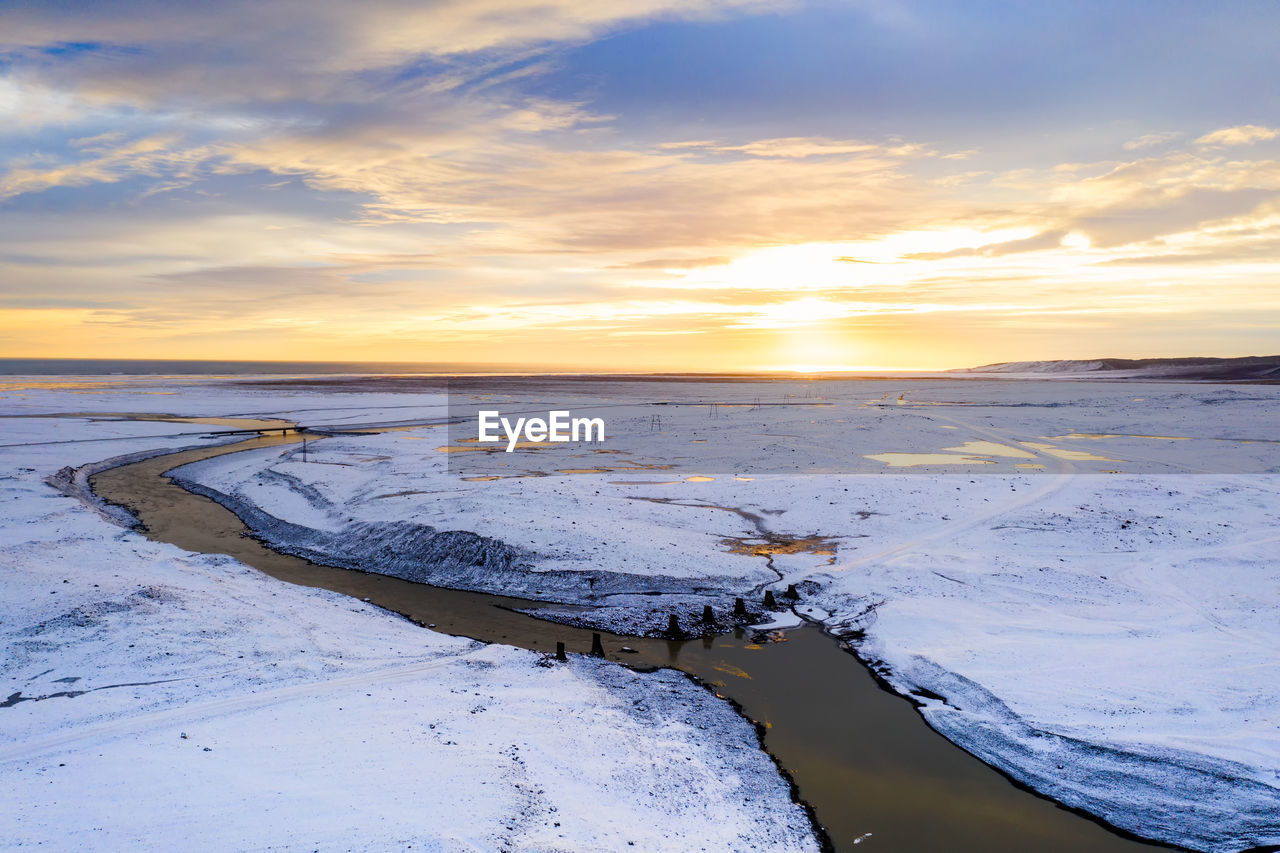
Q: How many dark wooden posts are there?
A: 7